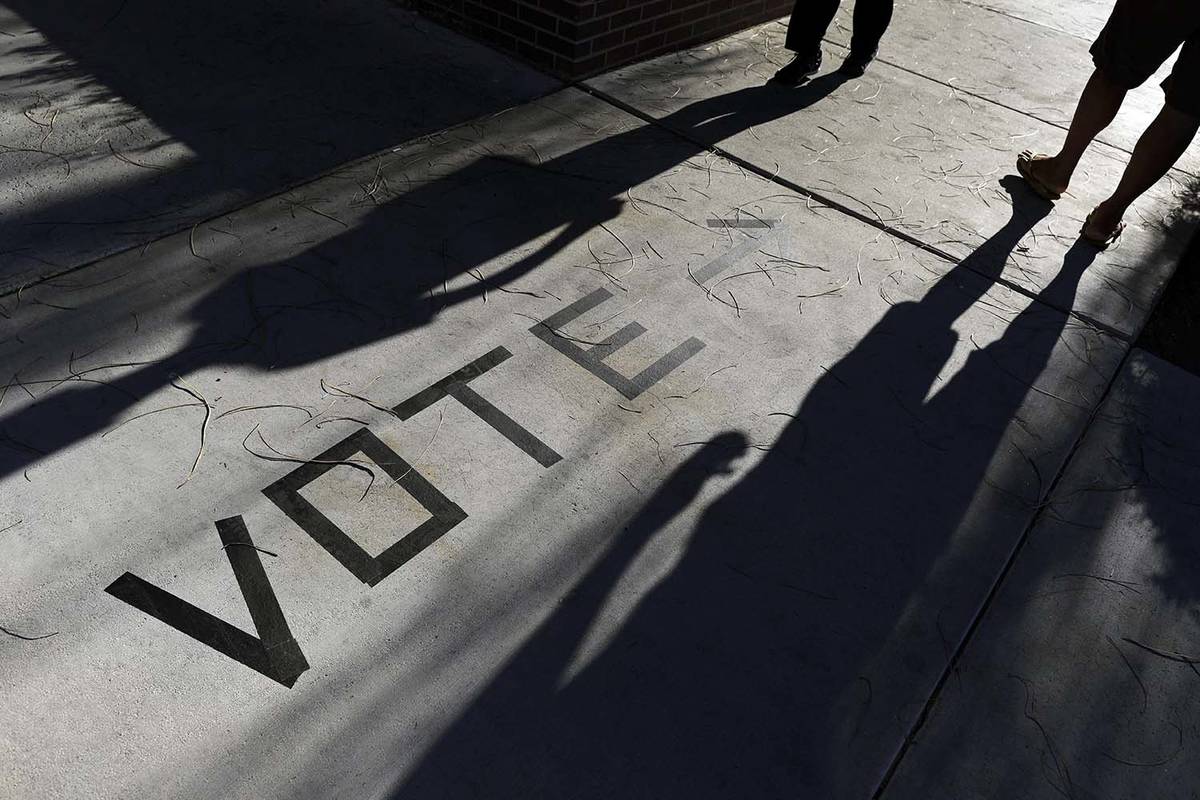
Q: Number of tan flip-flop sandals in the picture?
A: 2